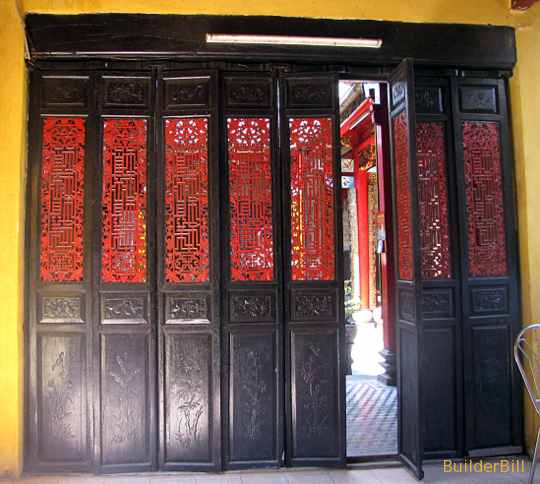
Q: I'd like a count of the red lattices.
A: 8